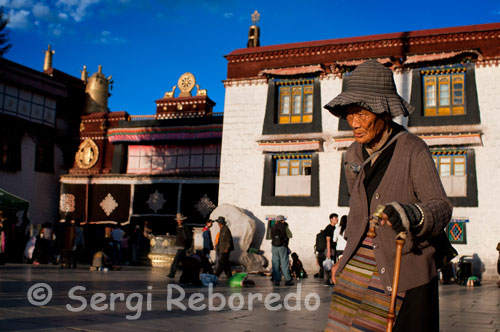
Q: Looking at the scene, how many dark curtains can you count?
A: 4